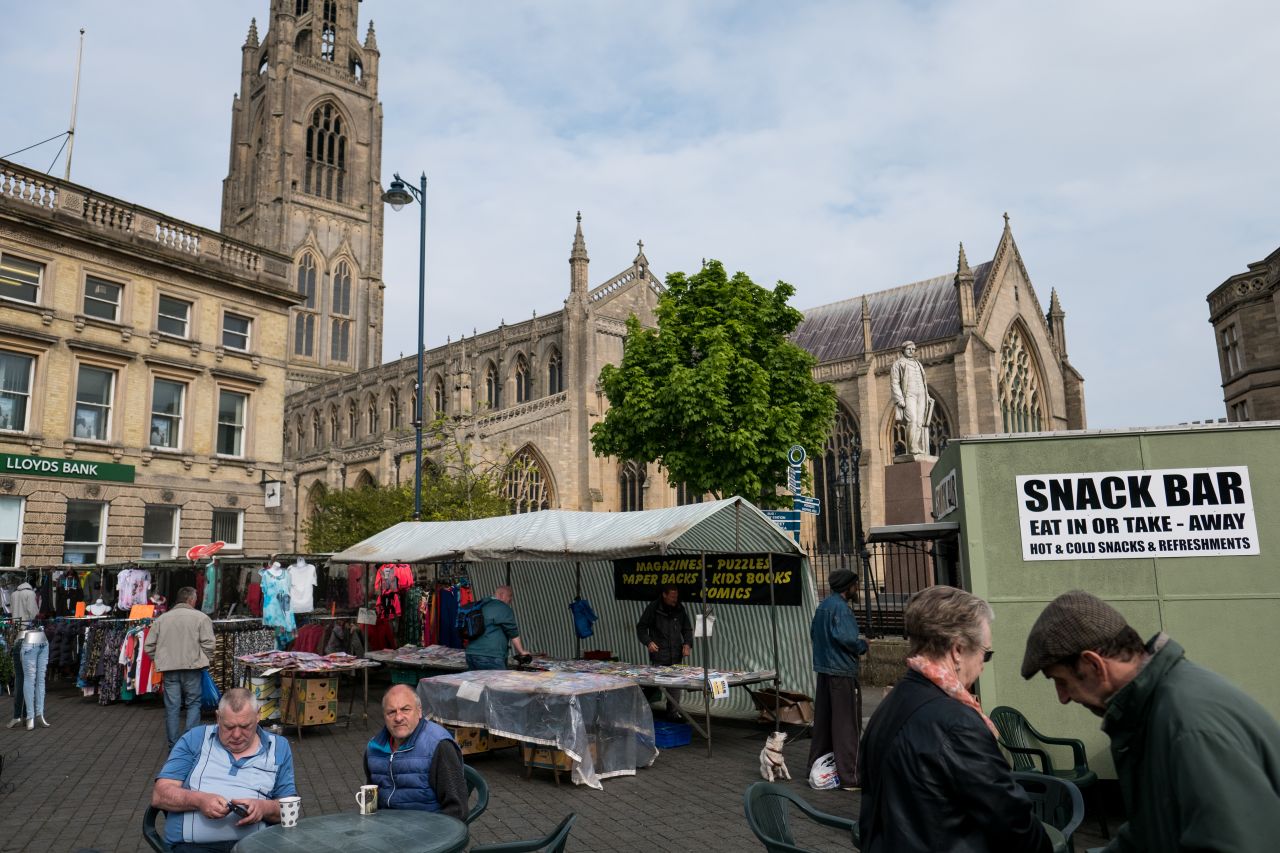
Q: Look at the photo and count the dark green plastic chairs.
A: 6